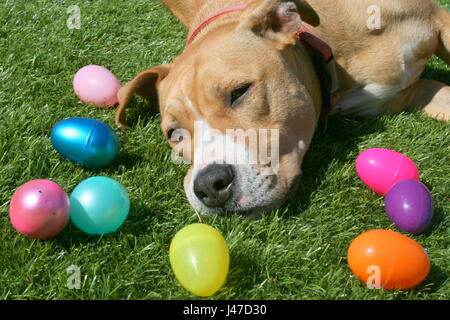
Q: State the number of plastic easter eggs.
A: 8